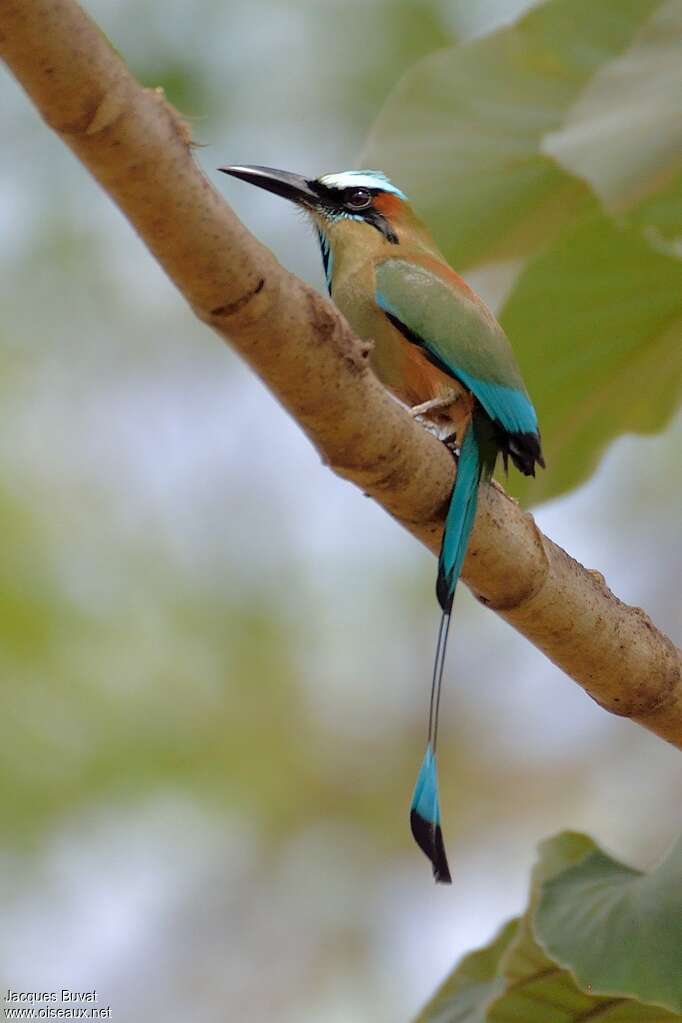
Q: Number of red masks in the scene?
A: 0